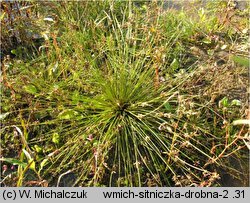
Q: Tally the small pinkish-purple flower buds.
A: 3